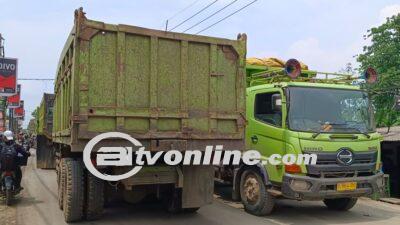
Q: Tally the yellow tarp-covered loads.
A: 1